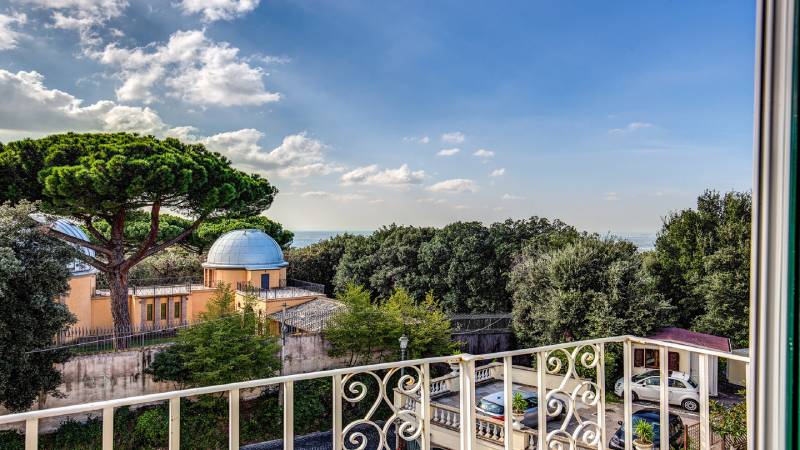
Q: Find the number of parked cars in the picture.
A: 3